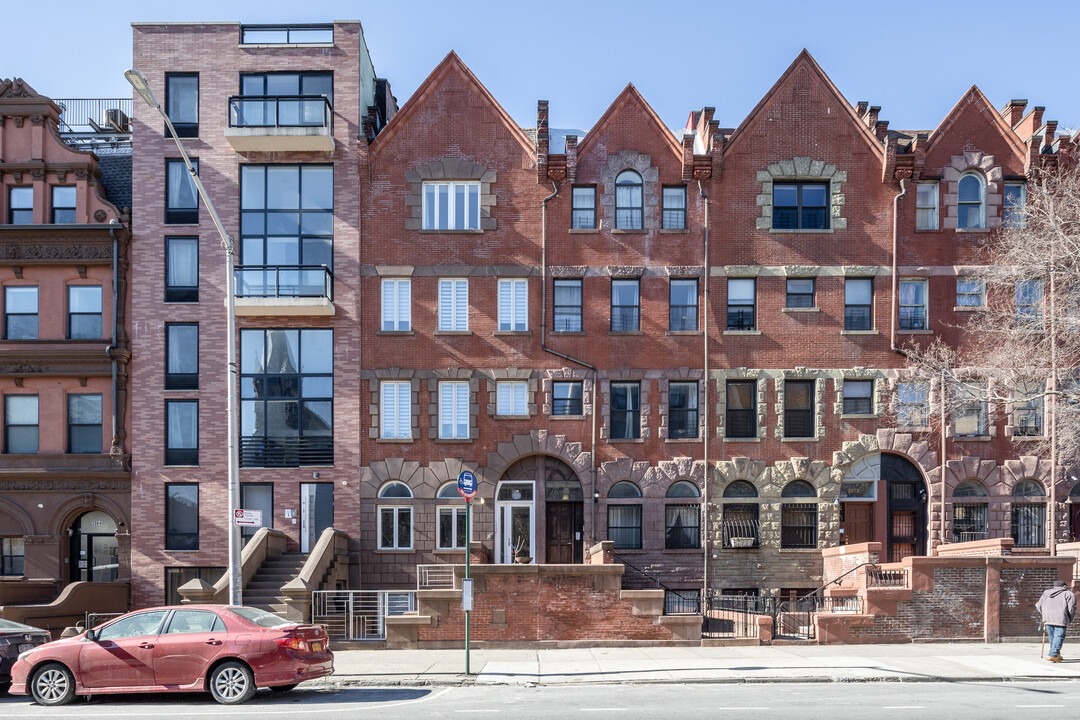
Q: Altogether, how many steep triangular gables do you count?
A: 4